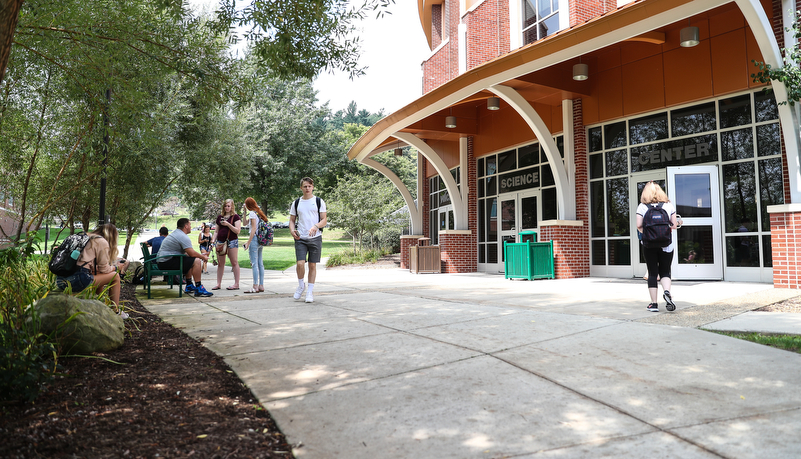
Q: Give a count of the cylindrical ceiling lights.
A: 5